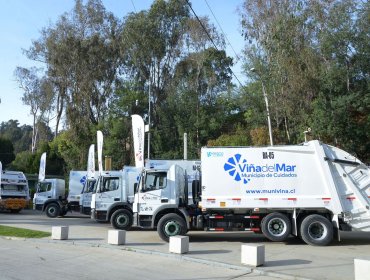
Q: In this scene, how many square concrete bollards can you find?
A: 5